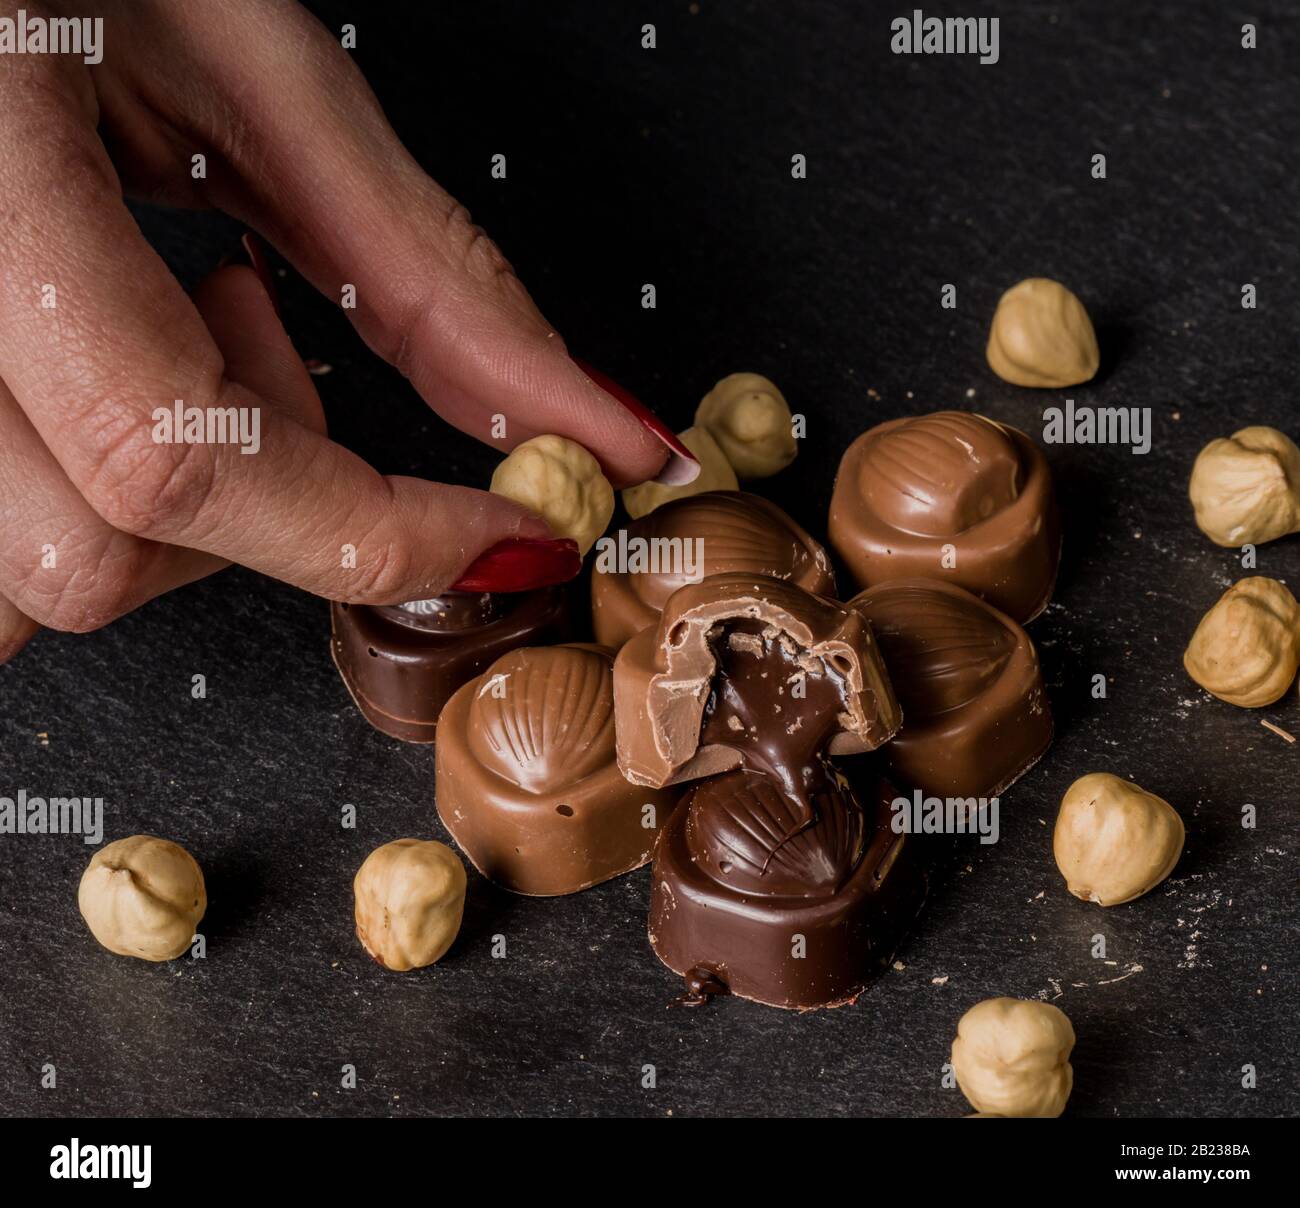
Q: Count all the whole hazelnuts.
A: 10